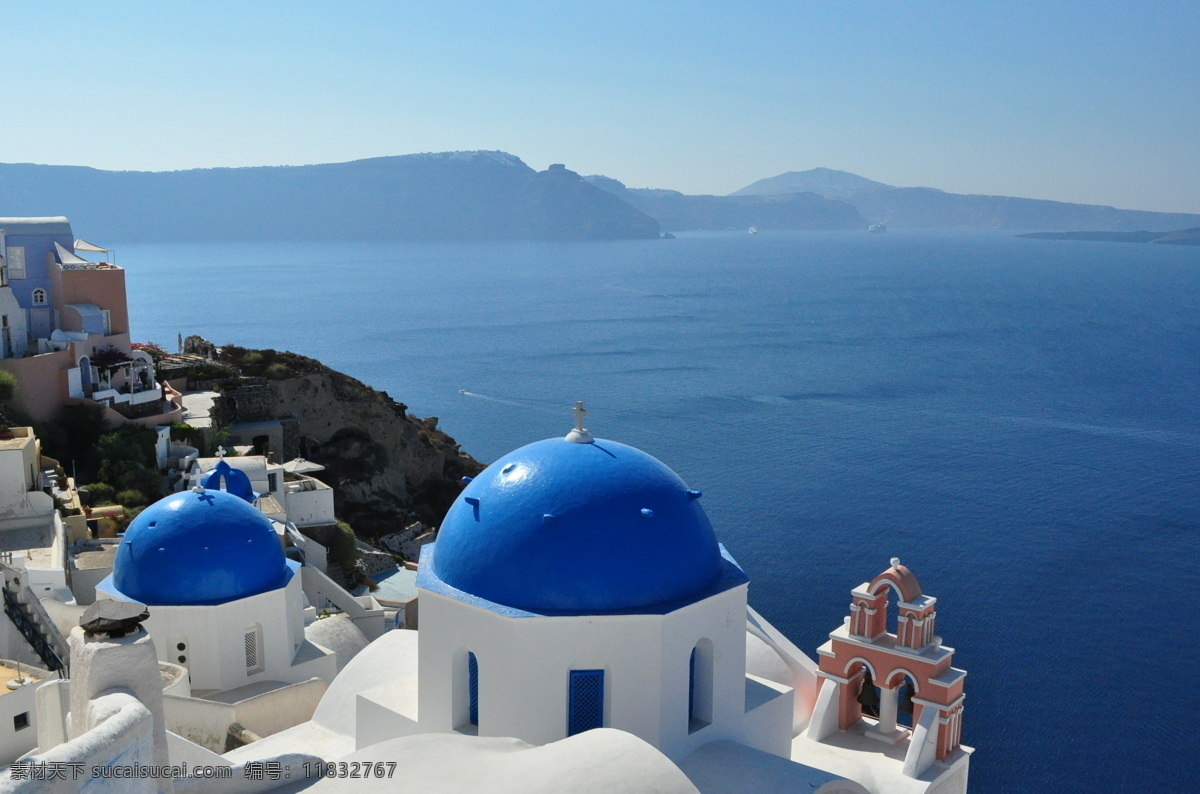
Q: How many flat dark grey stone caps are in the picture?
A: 1